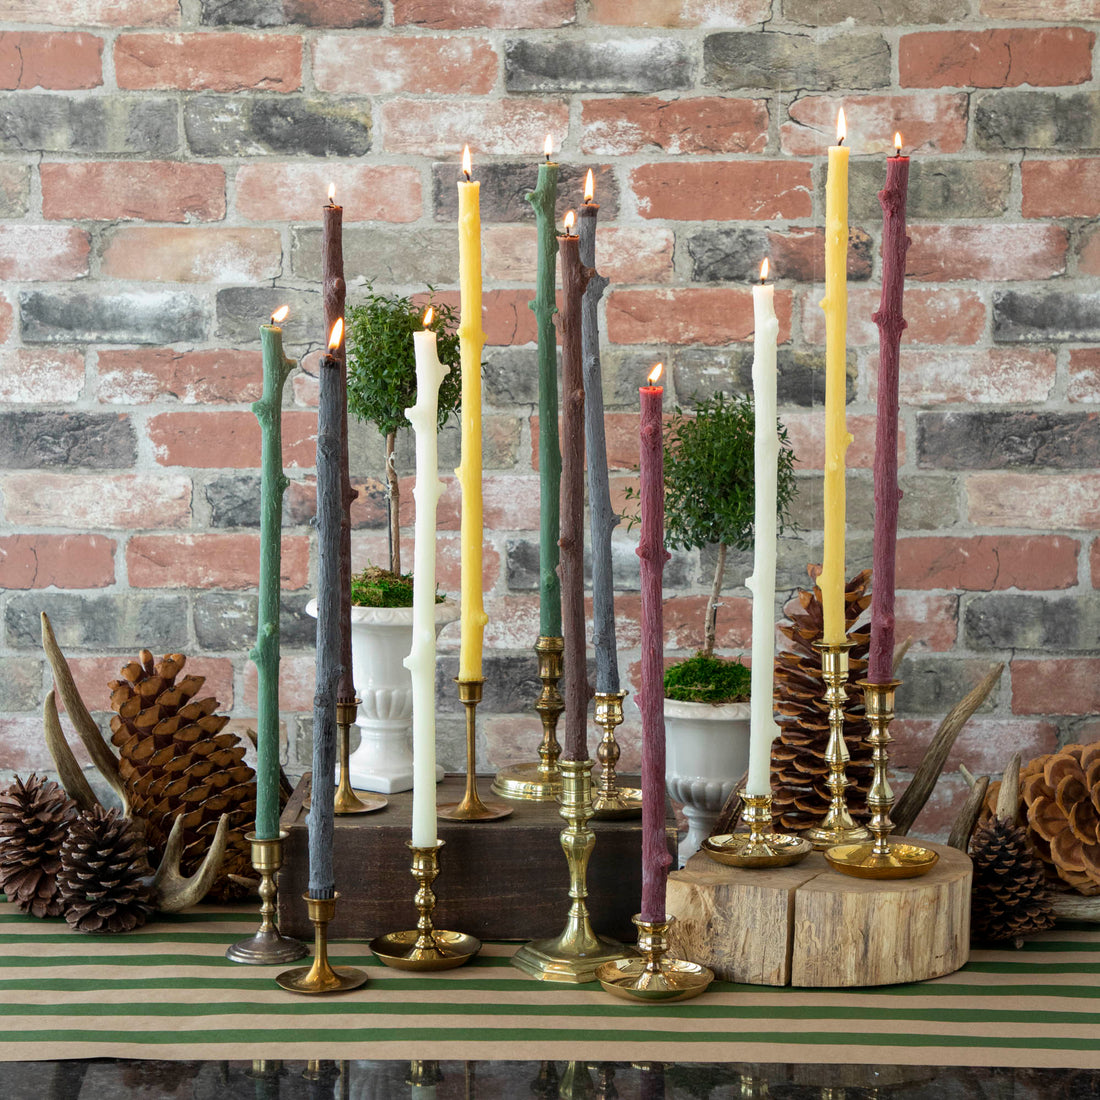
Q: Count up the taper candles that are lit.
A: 12